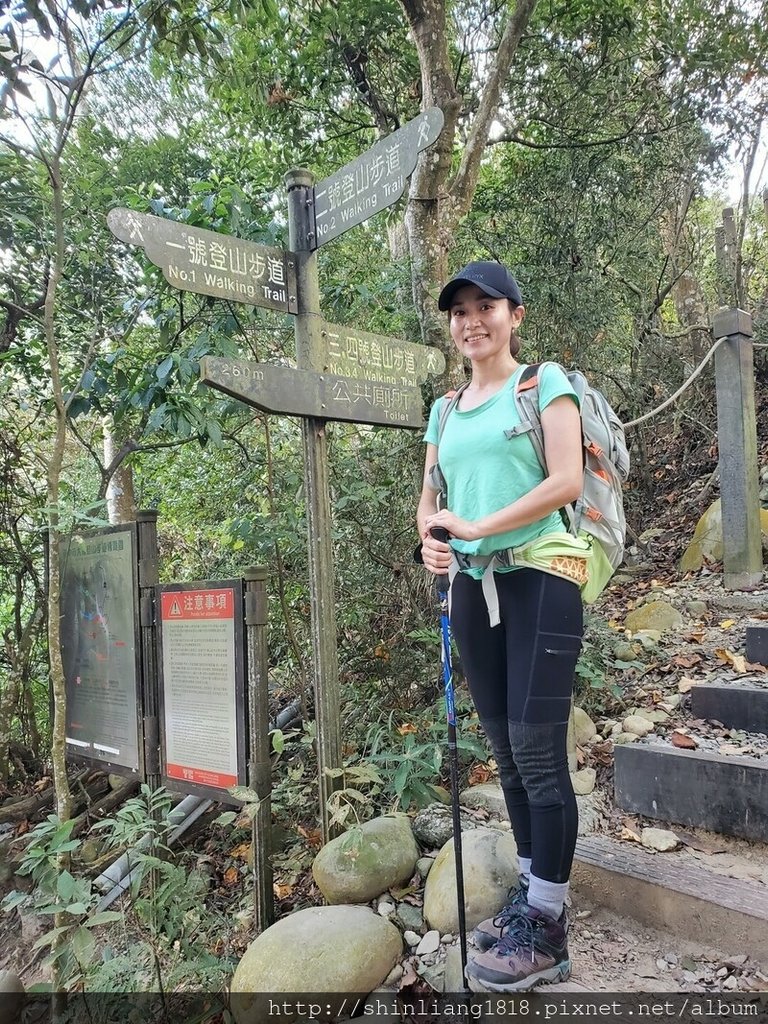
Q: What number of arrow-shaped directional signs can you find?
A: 4